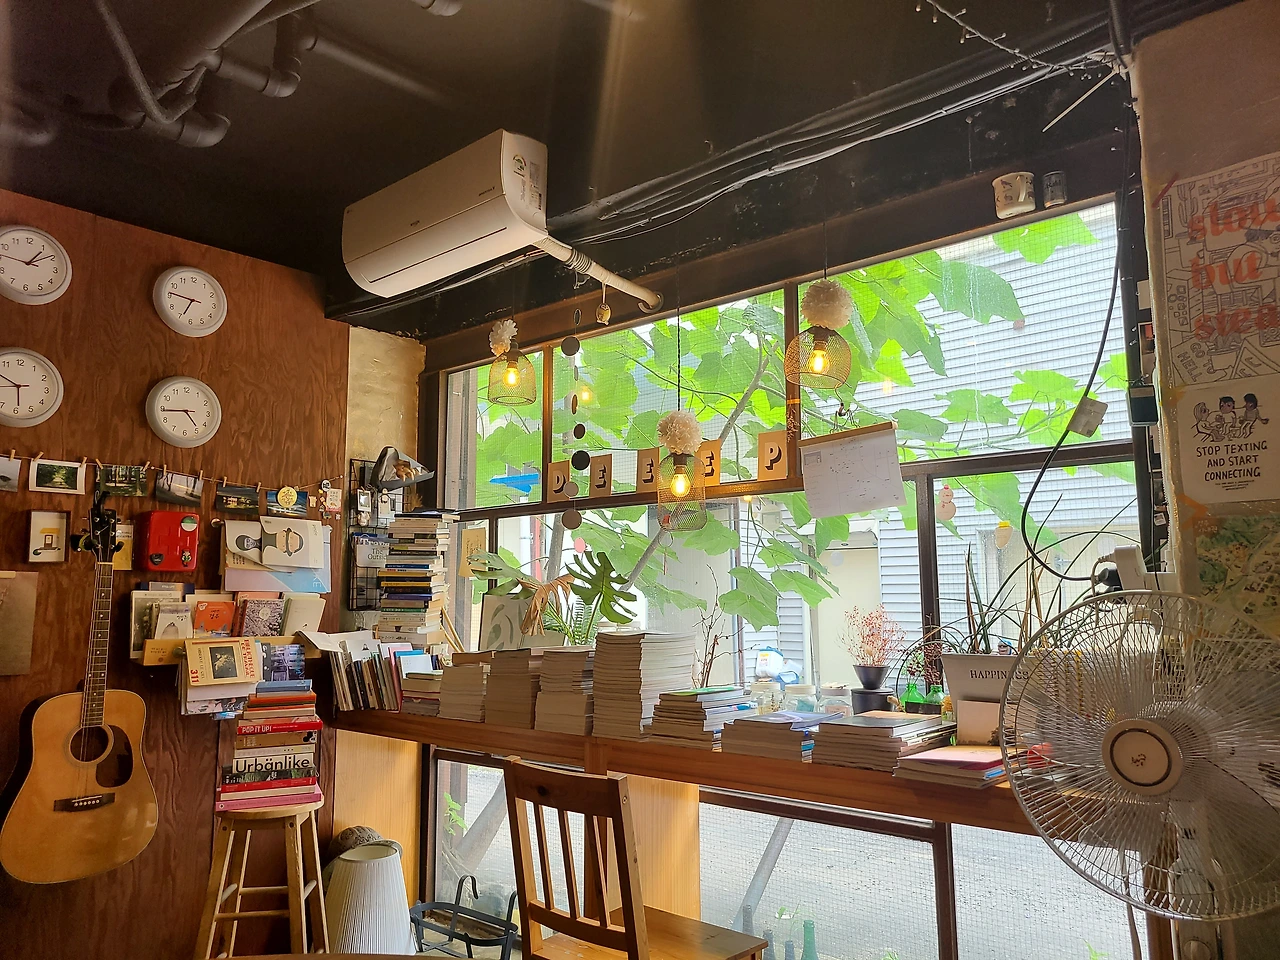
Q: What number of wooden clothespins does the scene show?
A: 9